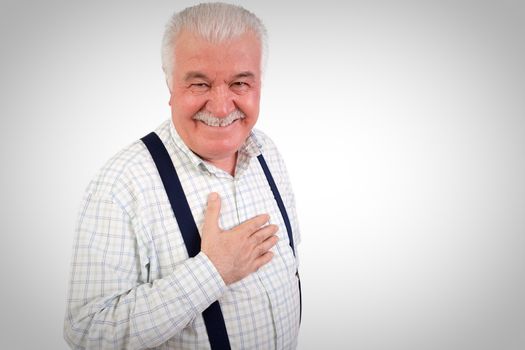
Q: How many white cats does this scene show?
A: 0